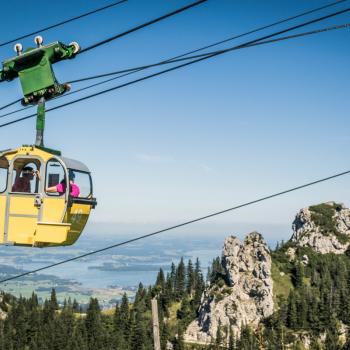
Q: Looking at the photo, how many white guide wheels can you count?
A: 3